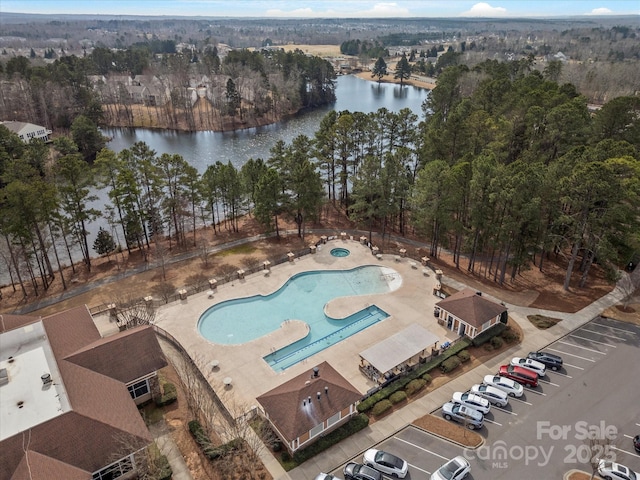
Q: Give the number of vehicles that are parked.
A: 13